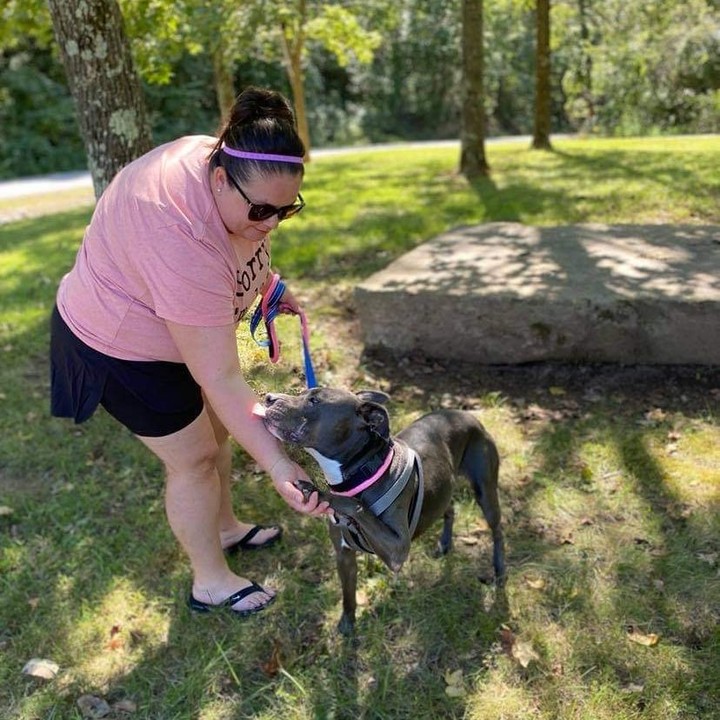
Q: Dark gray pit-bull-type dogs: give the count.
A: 1